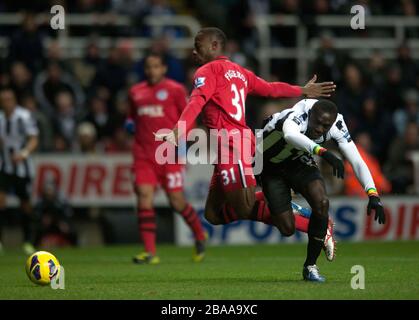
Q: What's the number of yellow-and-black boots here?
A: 2